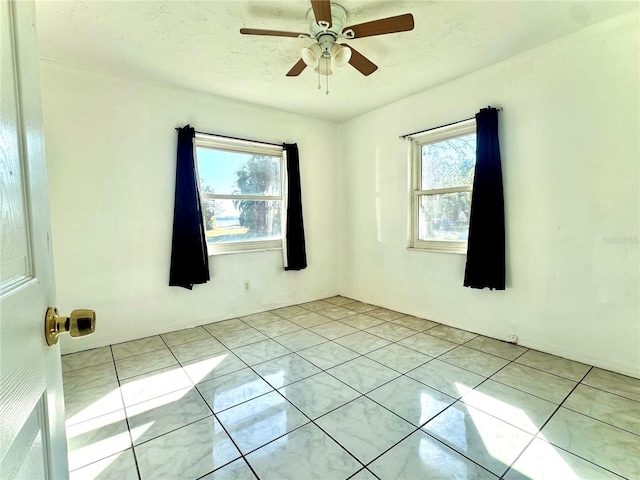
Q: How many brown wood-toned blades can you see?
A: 5